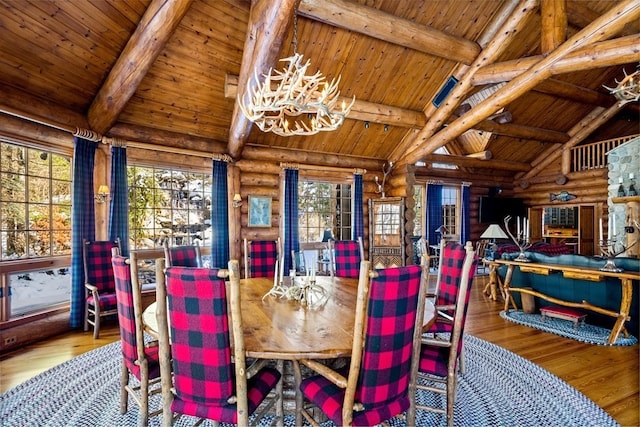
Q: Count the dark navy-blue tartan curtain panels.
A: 7